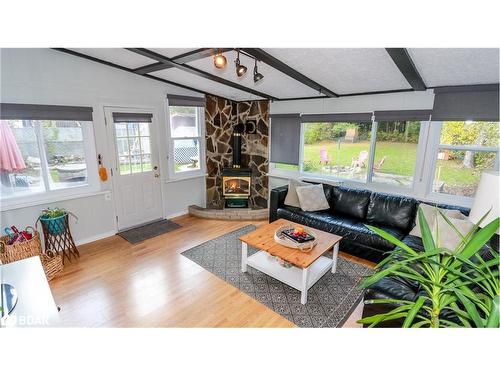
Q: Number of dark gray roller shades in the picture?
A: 7